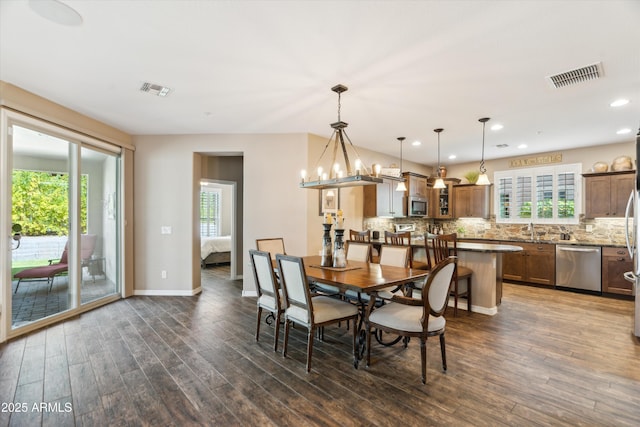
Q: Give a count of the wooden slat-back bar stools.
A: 3